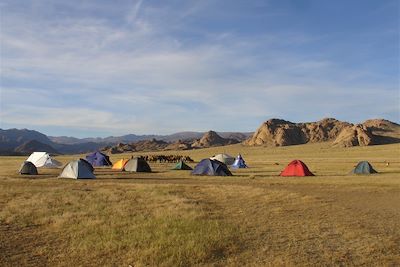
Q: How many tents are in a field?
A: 12